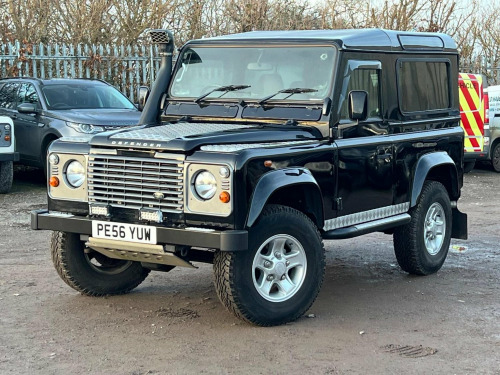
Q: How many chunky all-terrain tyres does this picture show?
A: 3